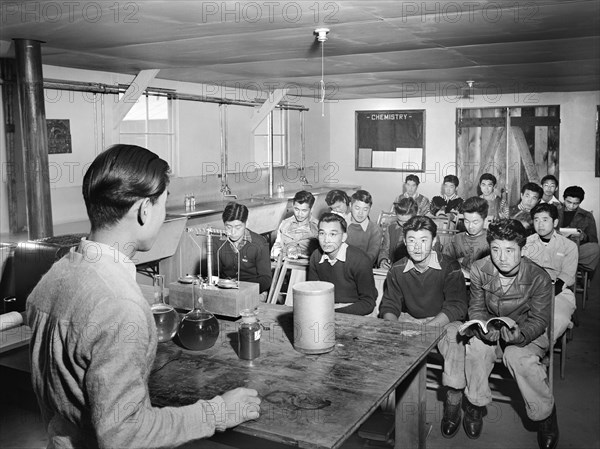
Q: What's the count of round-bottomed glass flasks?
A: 2